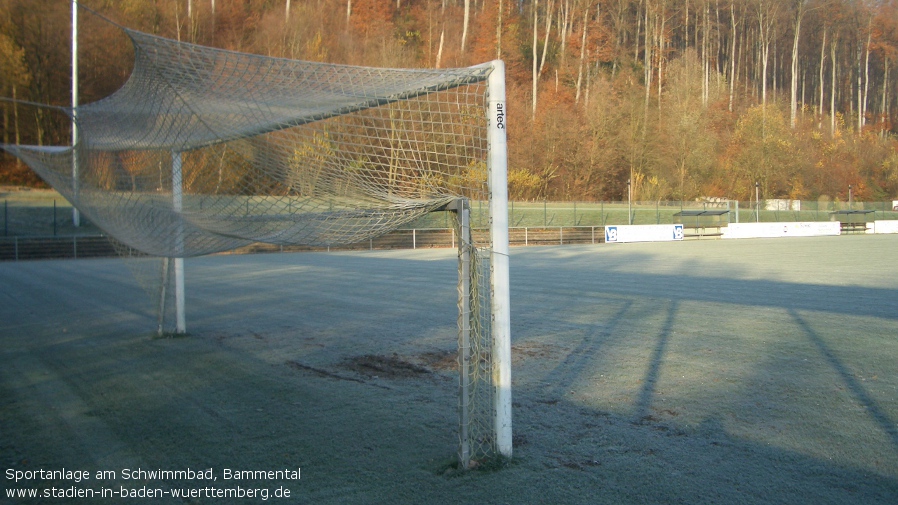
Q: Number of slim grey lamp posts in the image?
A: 3